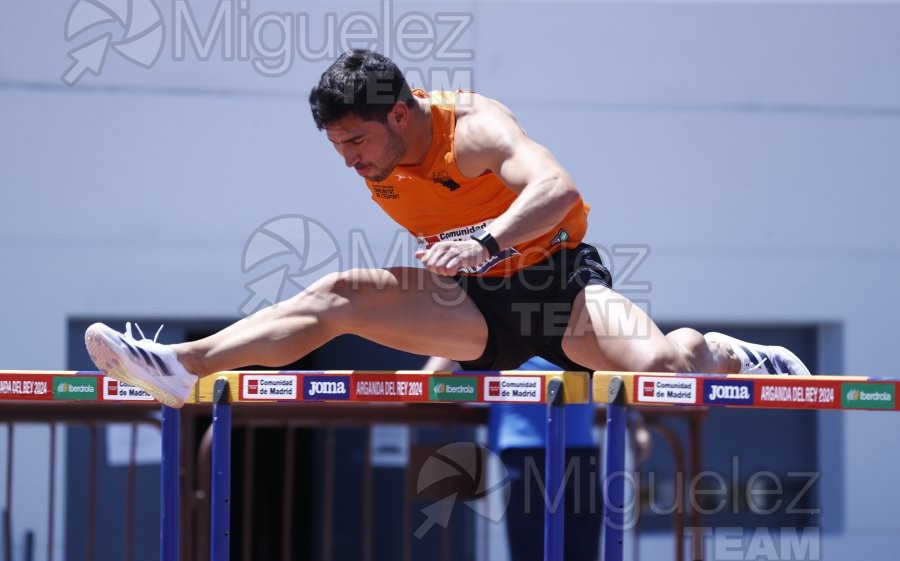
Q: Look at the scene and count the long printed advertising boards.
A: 3